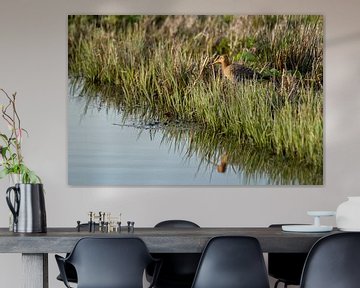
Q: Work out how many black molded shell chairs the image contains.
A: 6